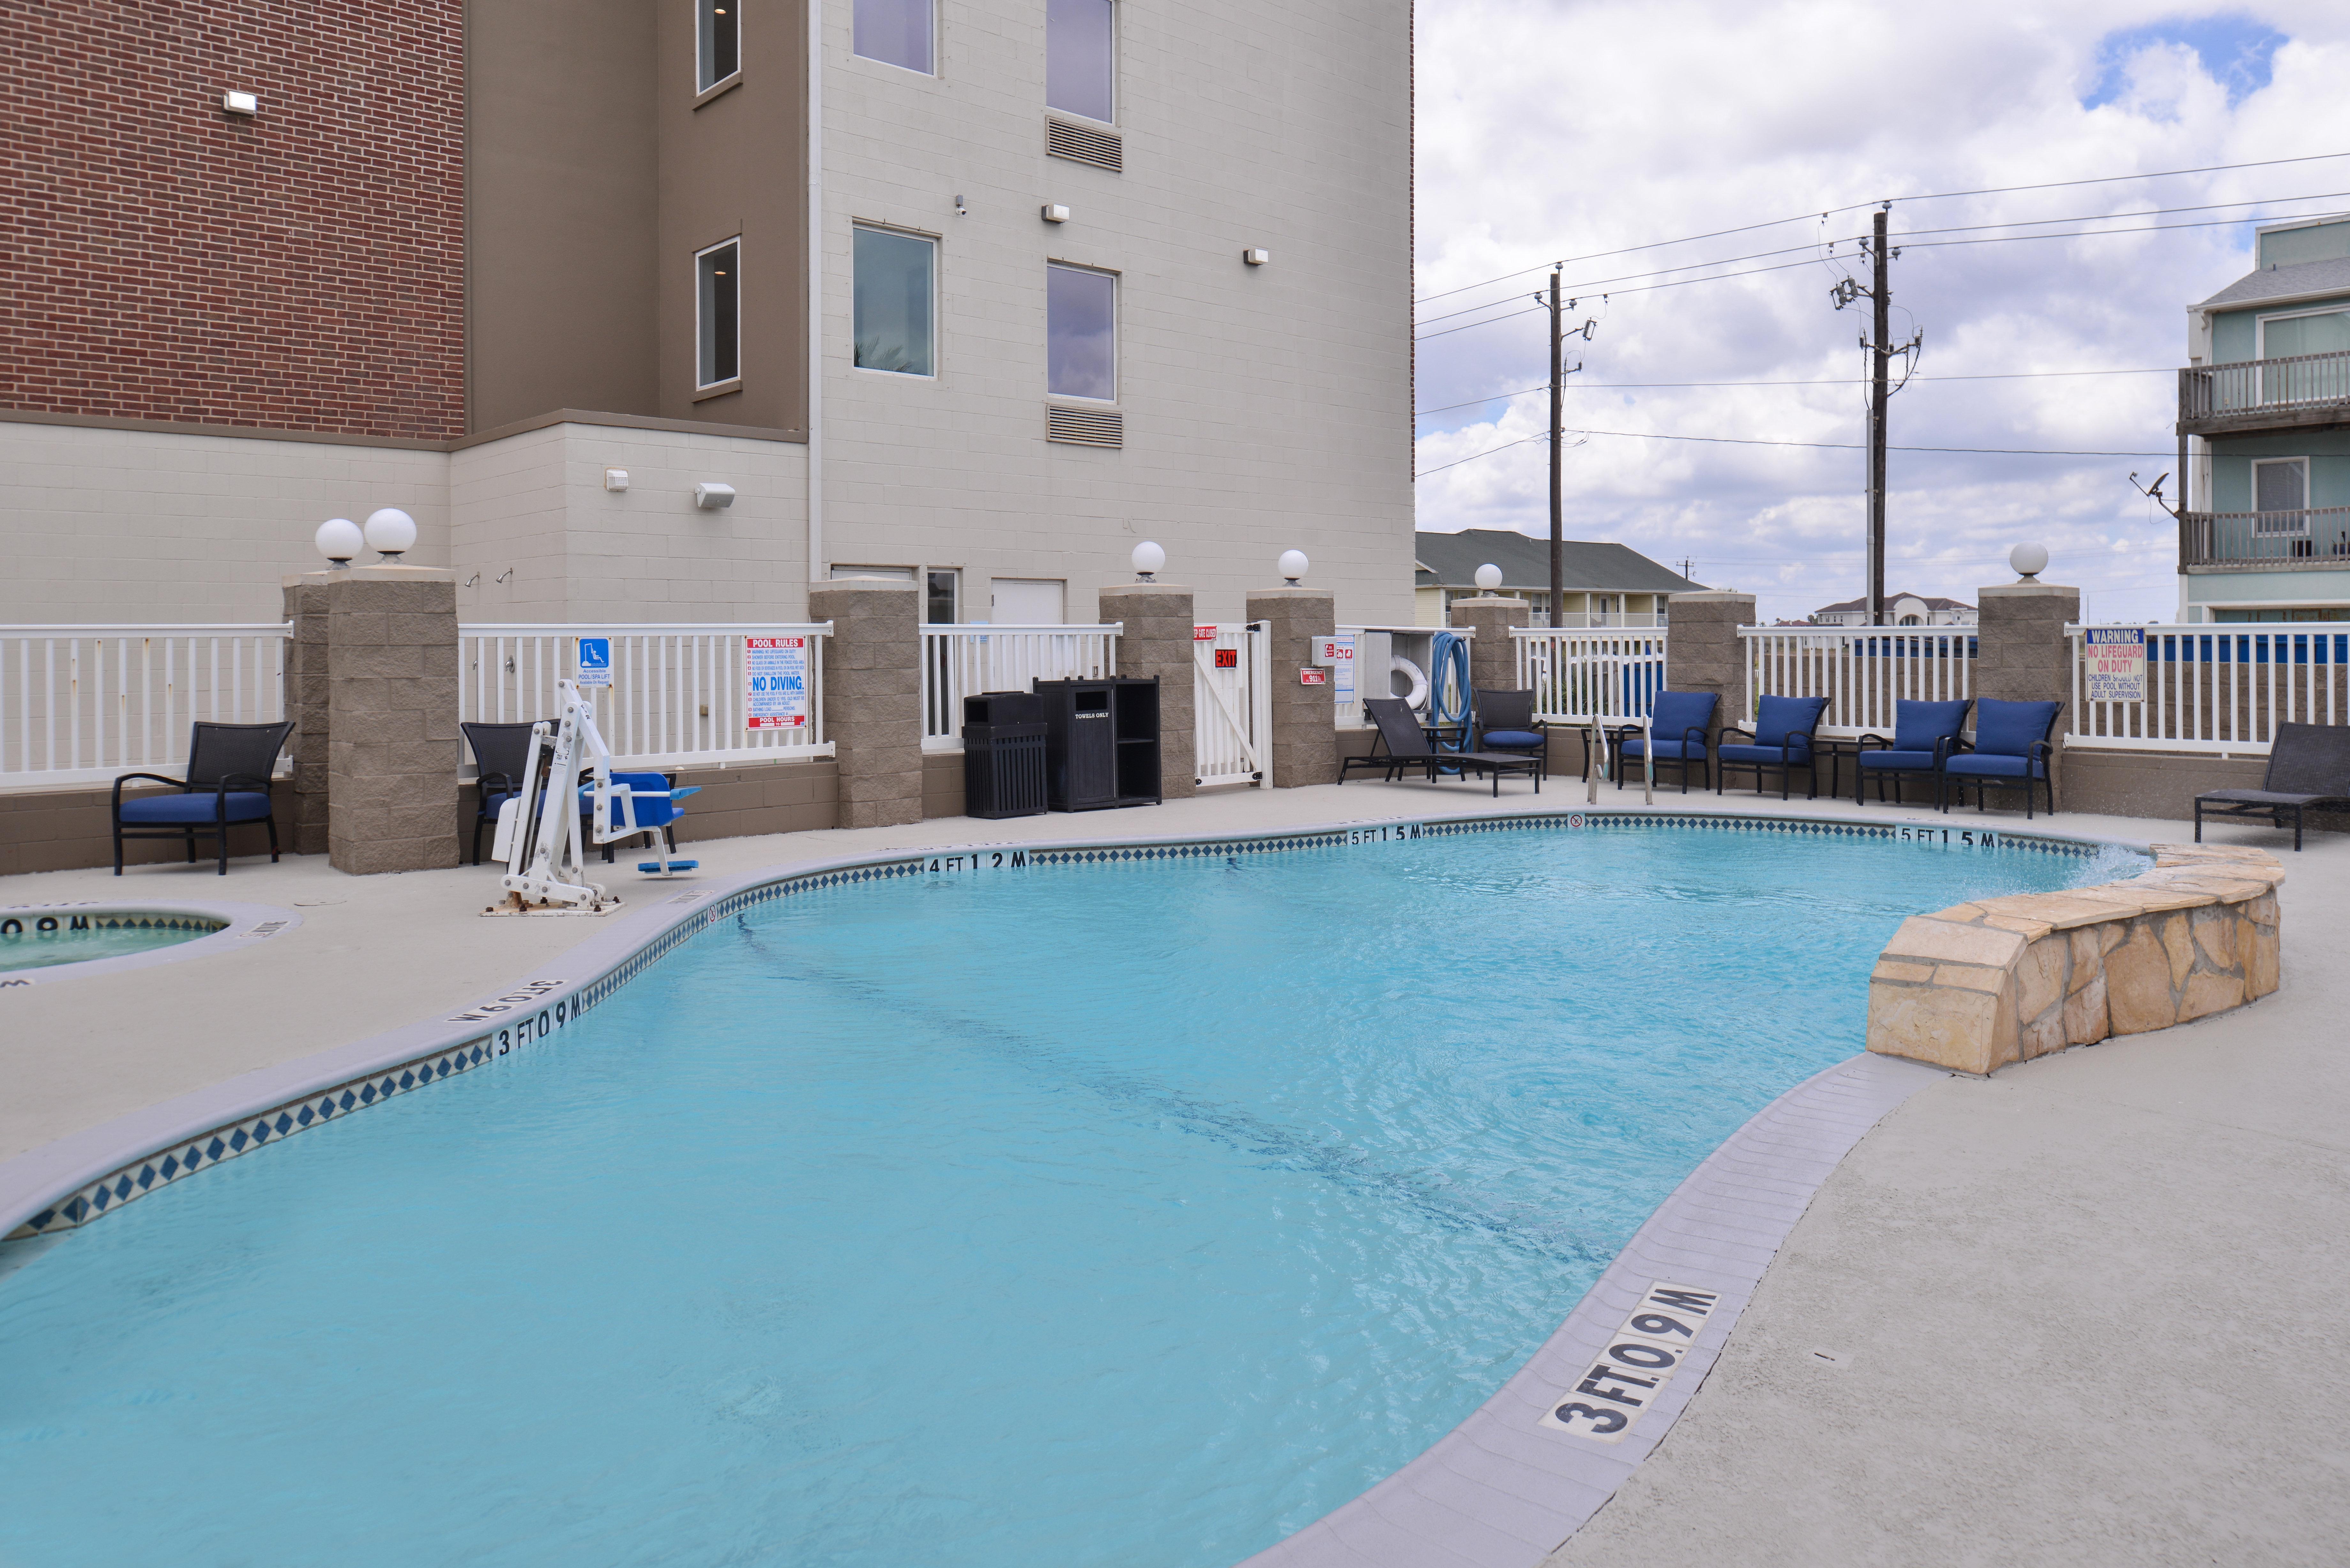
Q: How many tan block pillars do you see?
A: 8